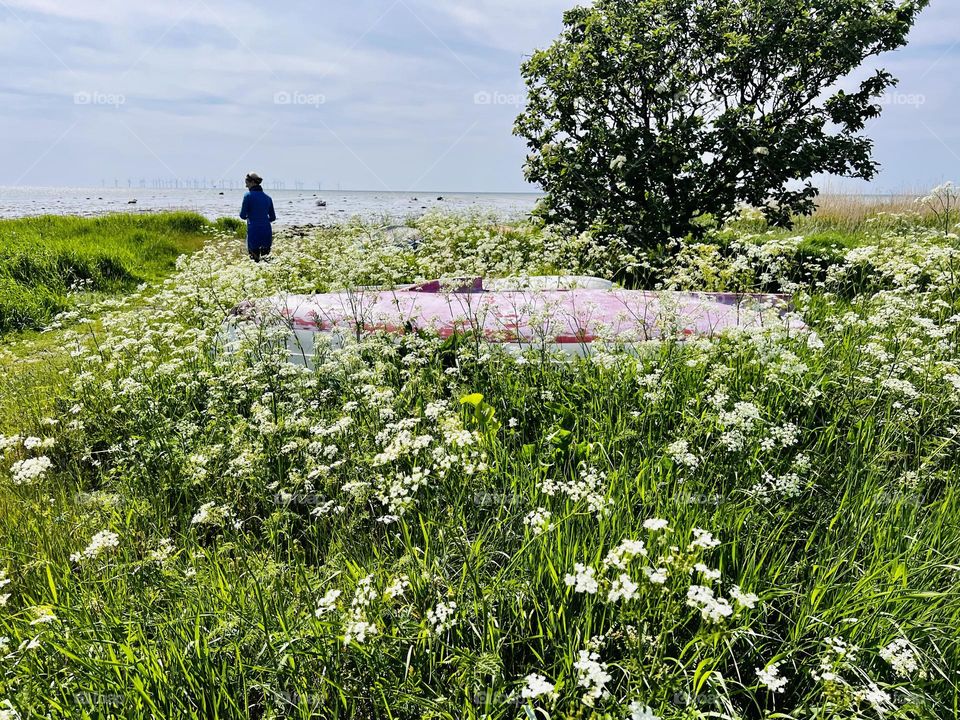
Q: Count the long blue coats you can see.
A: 1